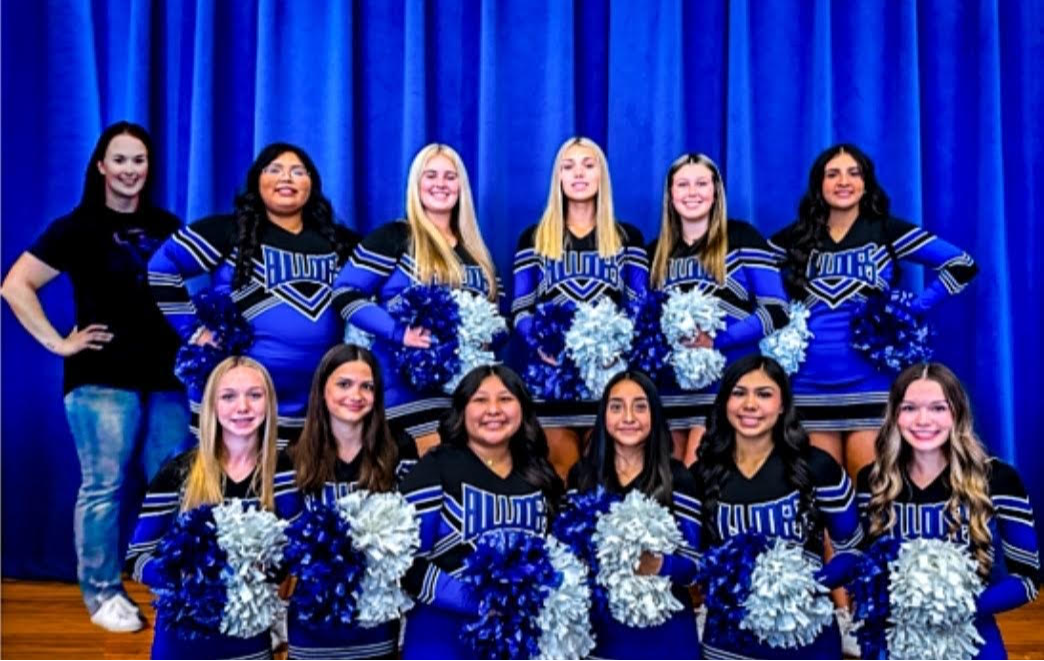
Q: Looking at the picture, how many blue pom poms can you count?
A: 11